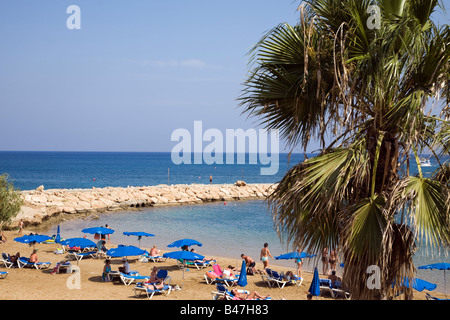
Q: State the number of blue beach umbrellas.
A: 13